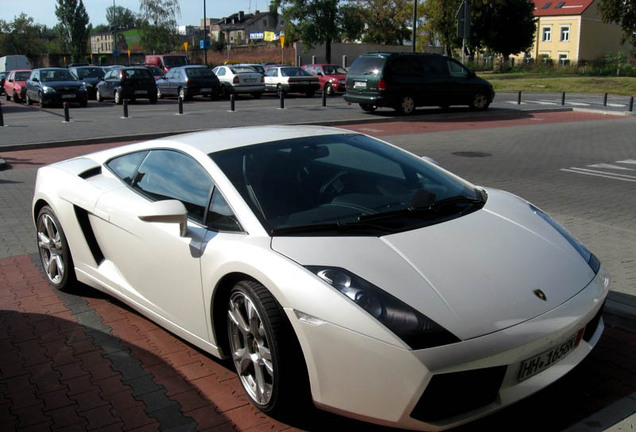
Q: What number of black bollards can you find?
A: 11